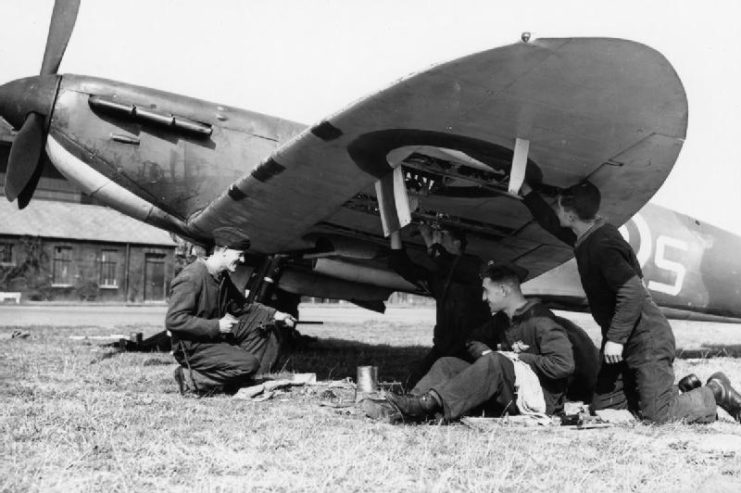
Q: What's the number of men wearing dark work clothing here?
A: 4